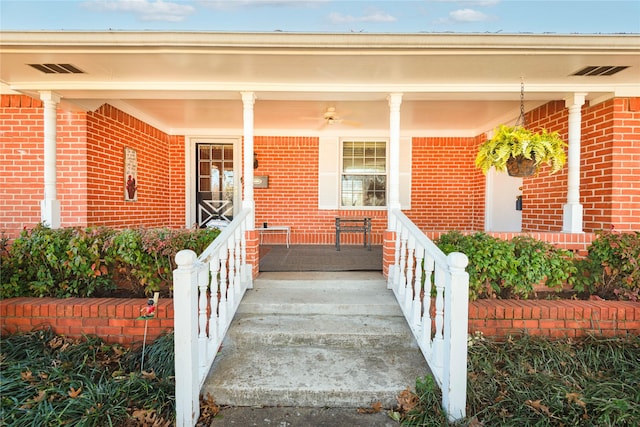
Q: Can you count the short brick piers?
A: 2